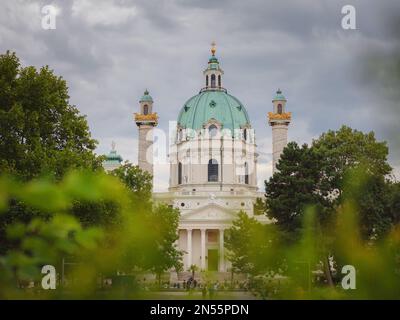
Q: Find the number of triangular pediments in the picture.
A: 1